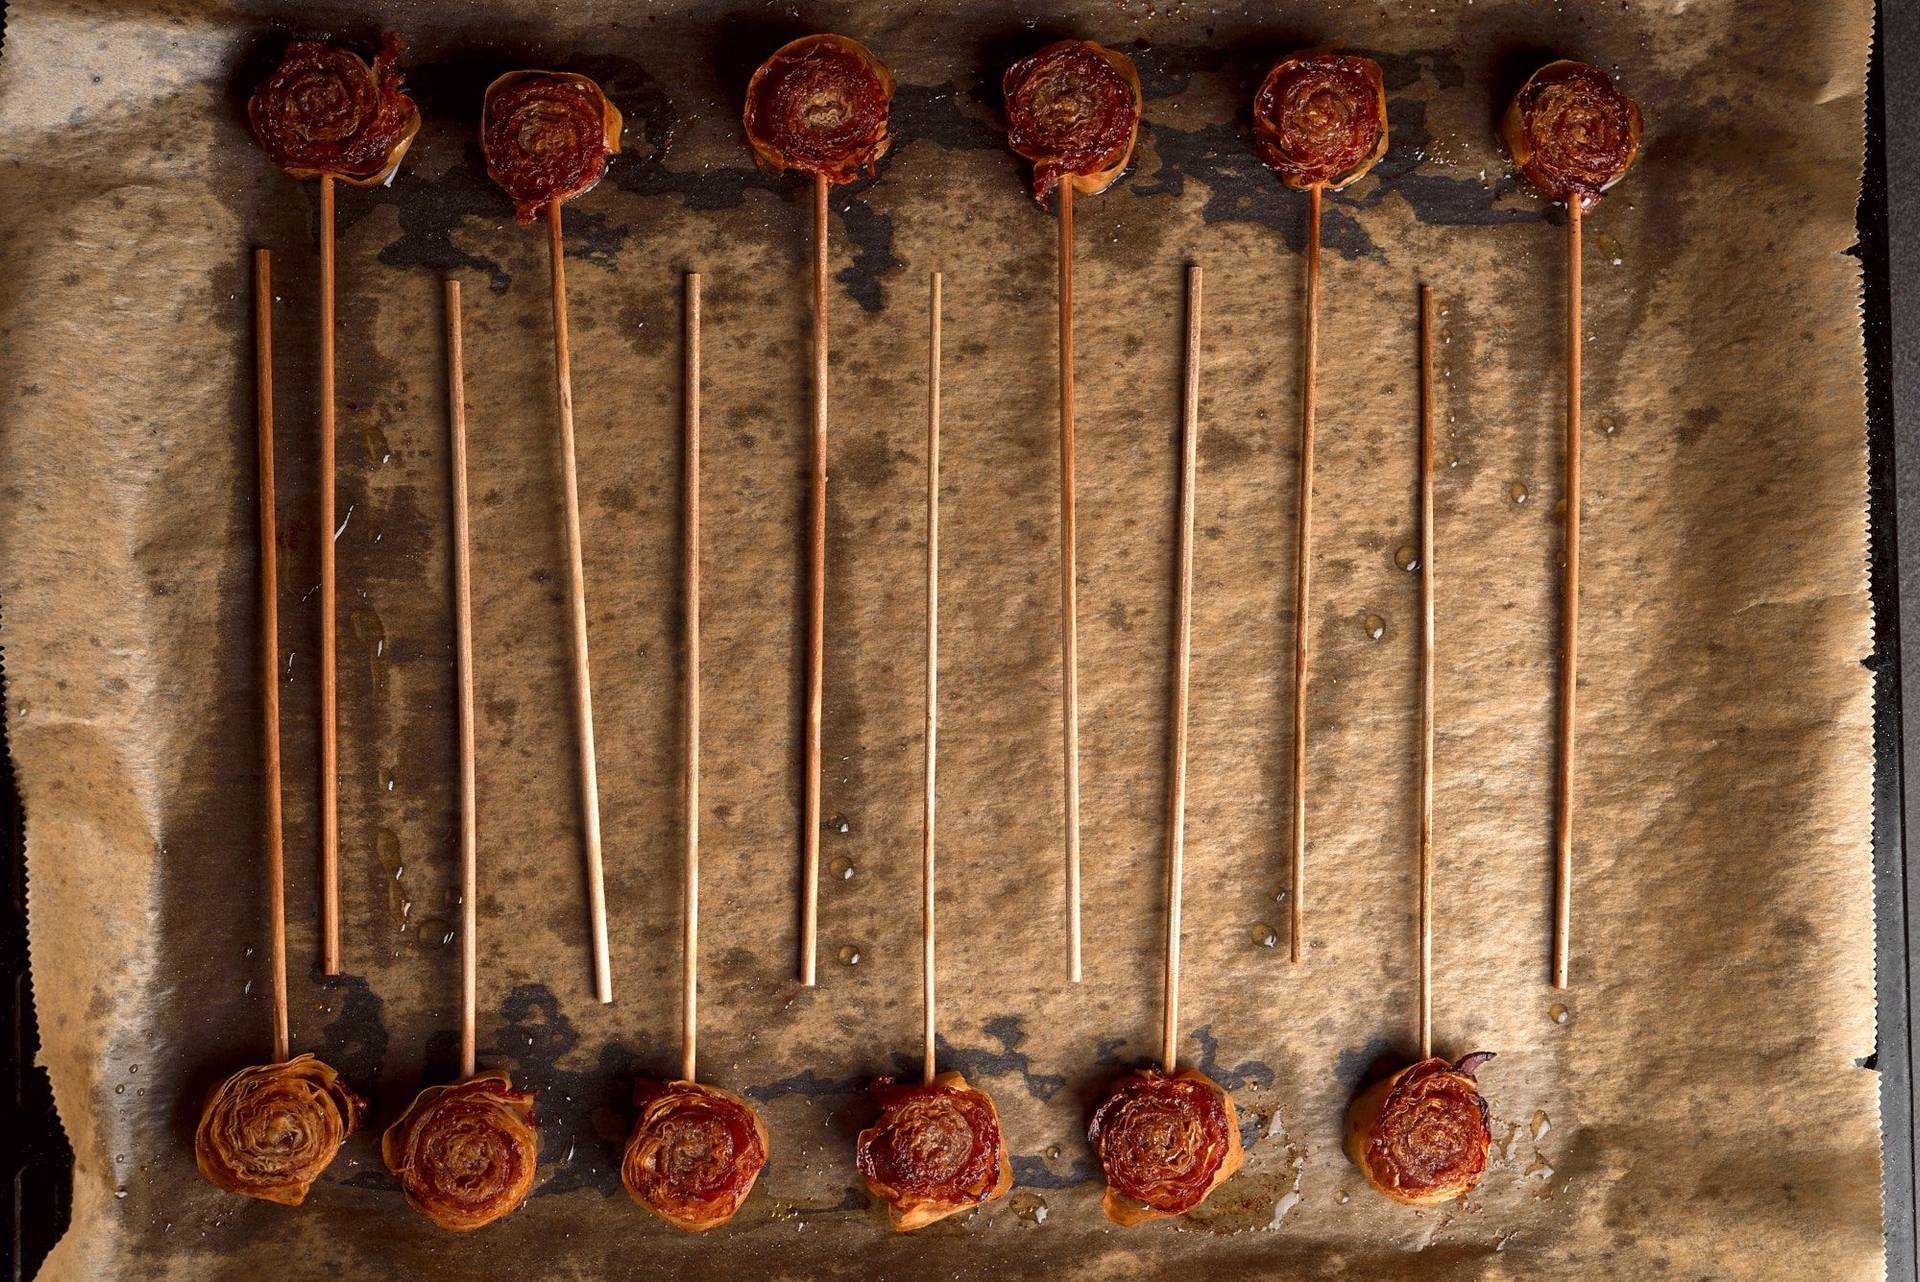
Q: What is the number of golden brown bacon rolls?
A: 12